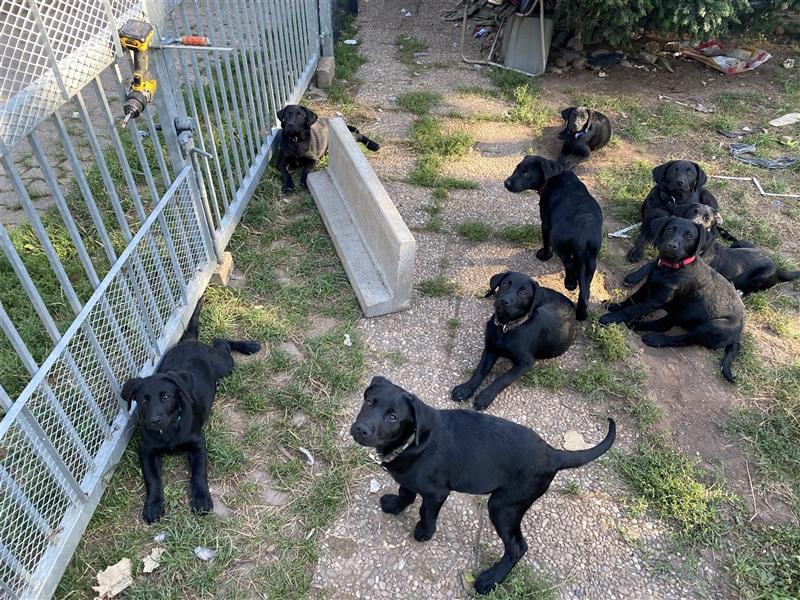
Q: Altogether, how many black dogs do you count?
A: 9